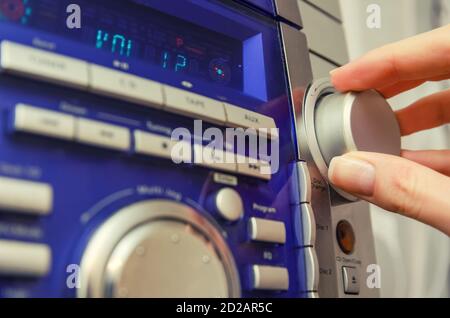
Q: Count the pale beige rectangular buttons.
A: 13